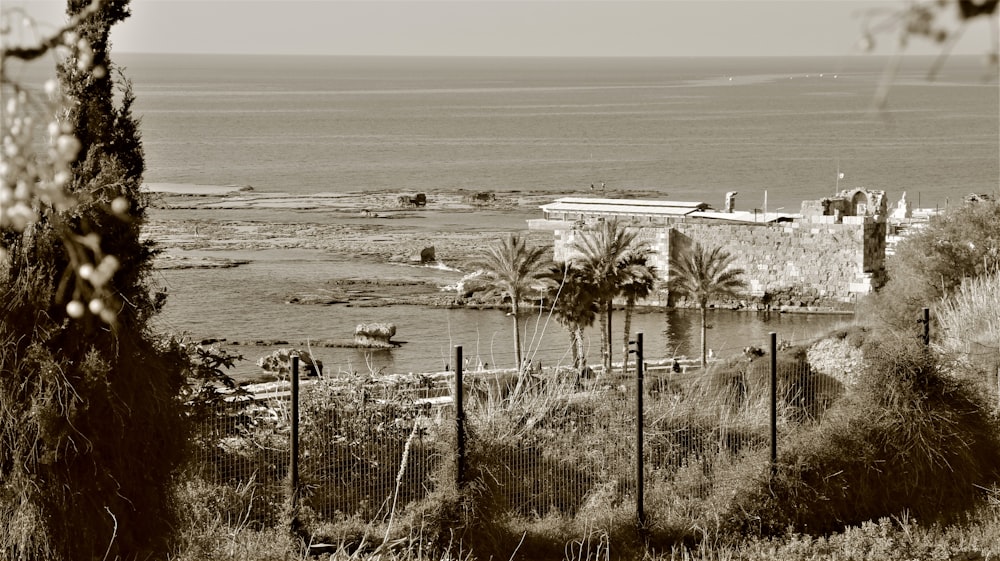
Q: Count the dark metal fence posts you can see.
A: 5